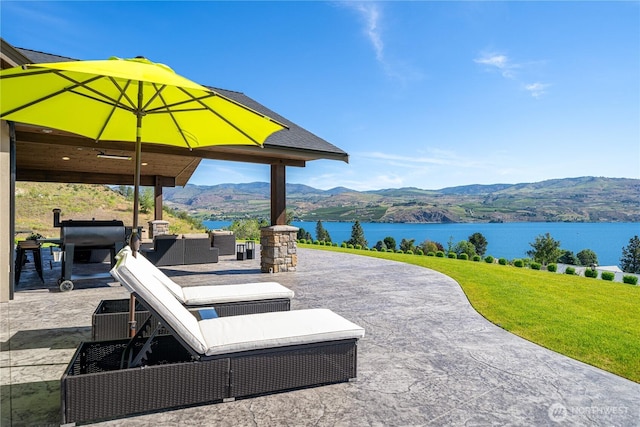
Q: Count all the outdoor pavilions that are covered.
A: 1